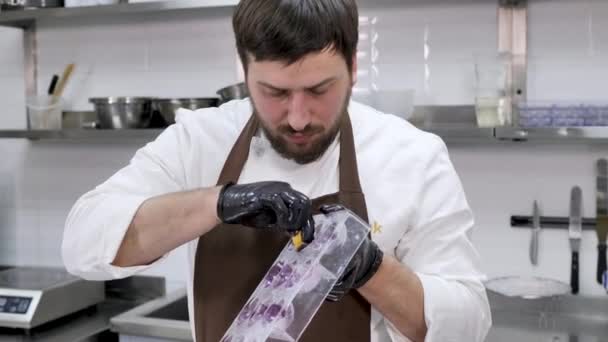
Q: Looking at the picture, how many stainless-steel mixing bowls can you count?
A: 3